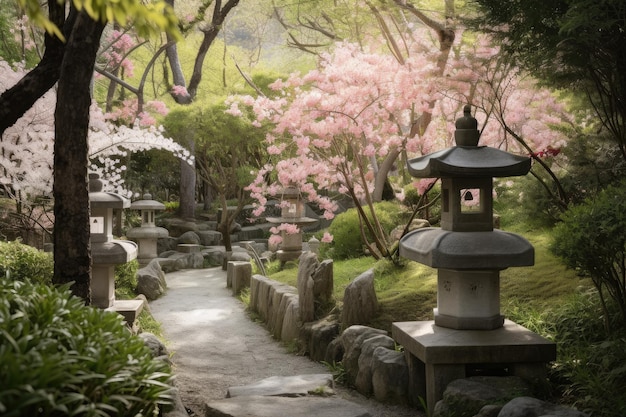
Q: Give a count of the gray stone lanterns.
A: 4